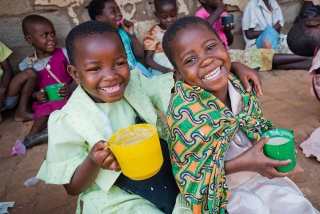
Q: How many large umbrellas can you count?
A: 0